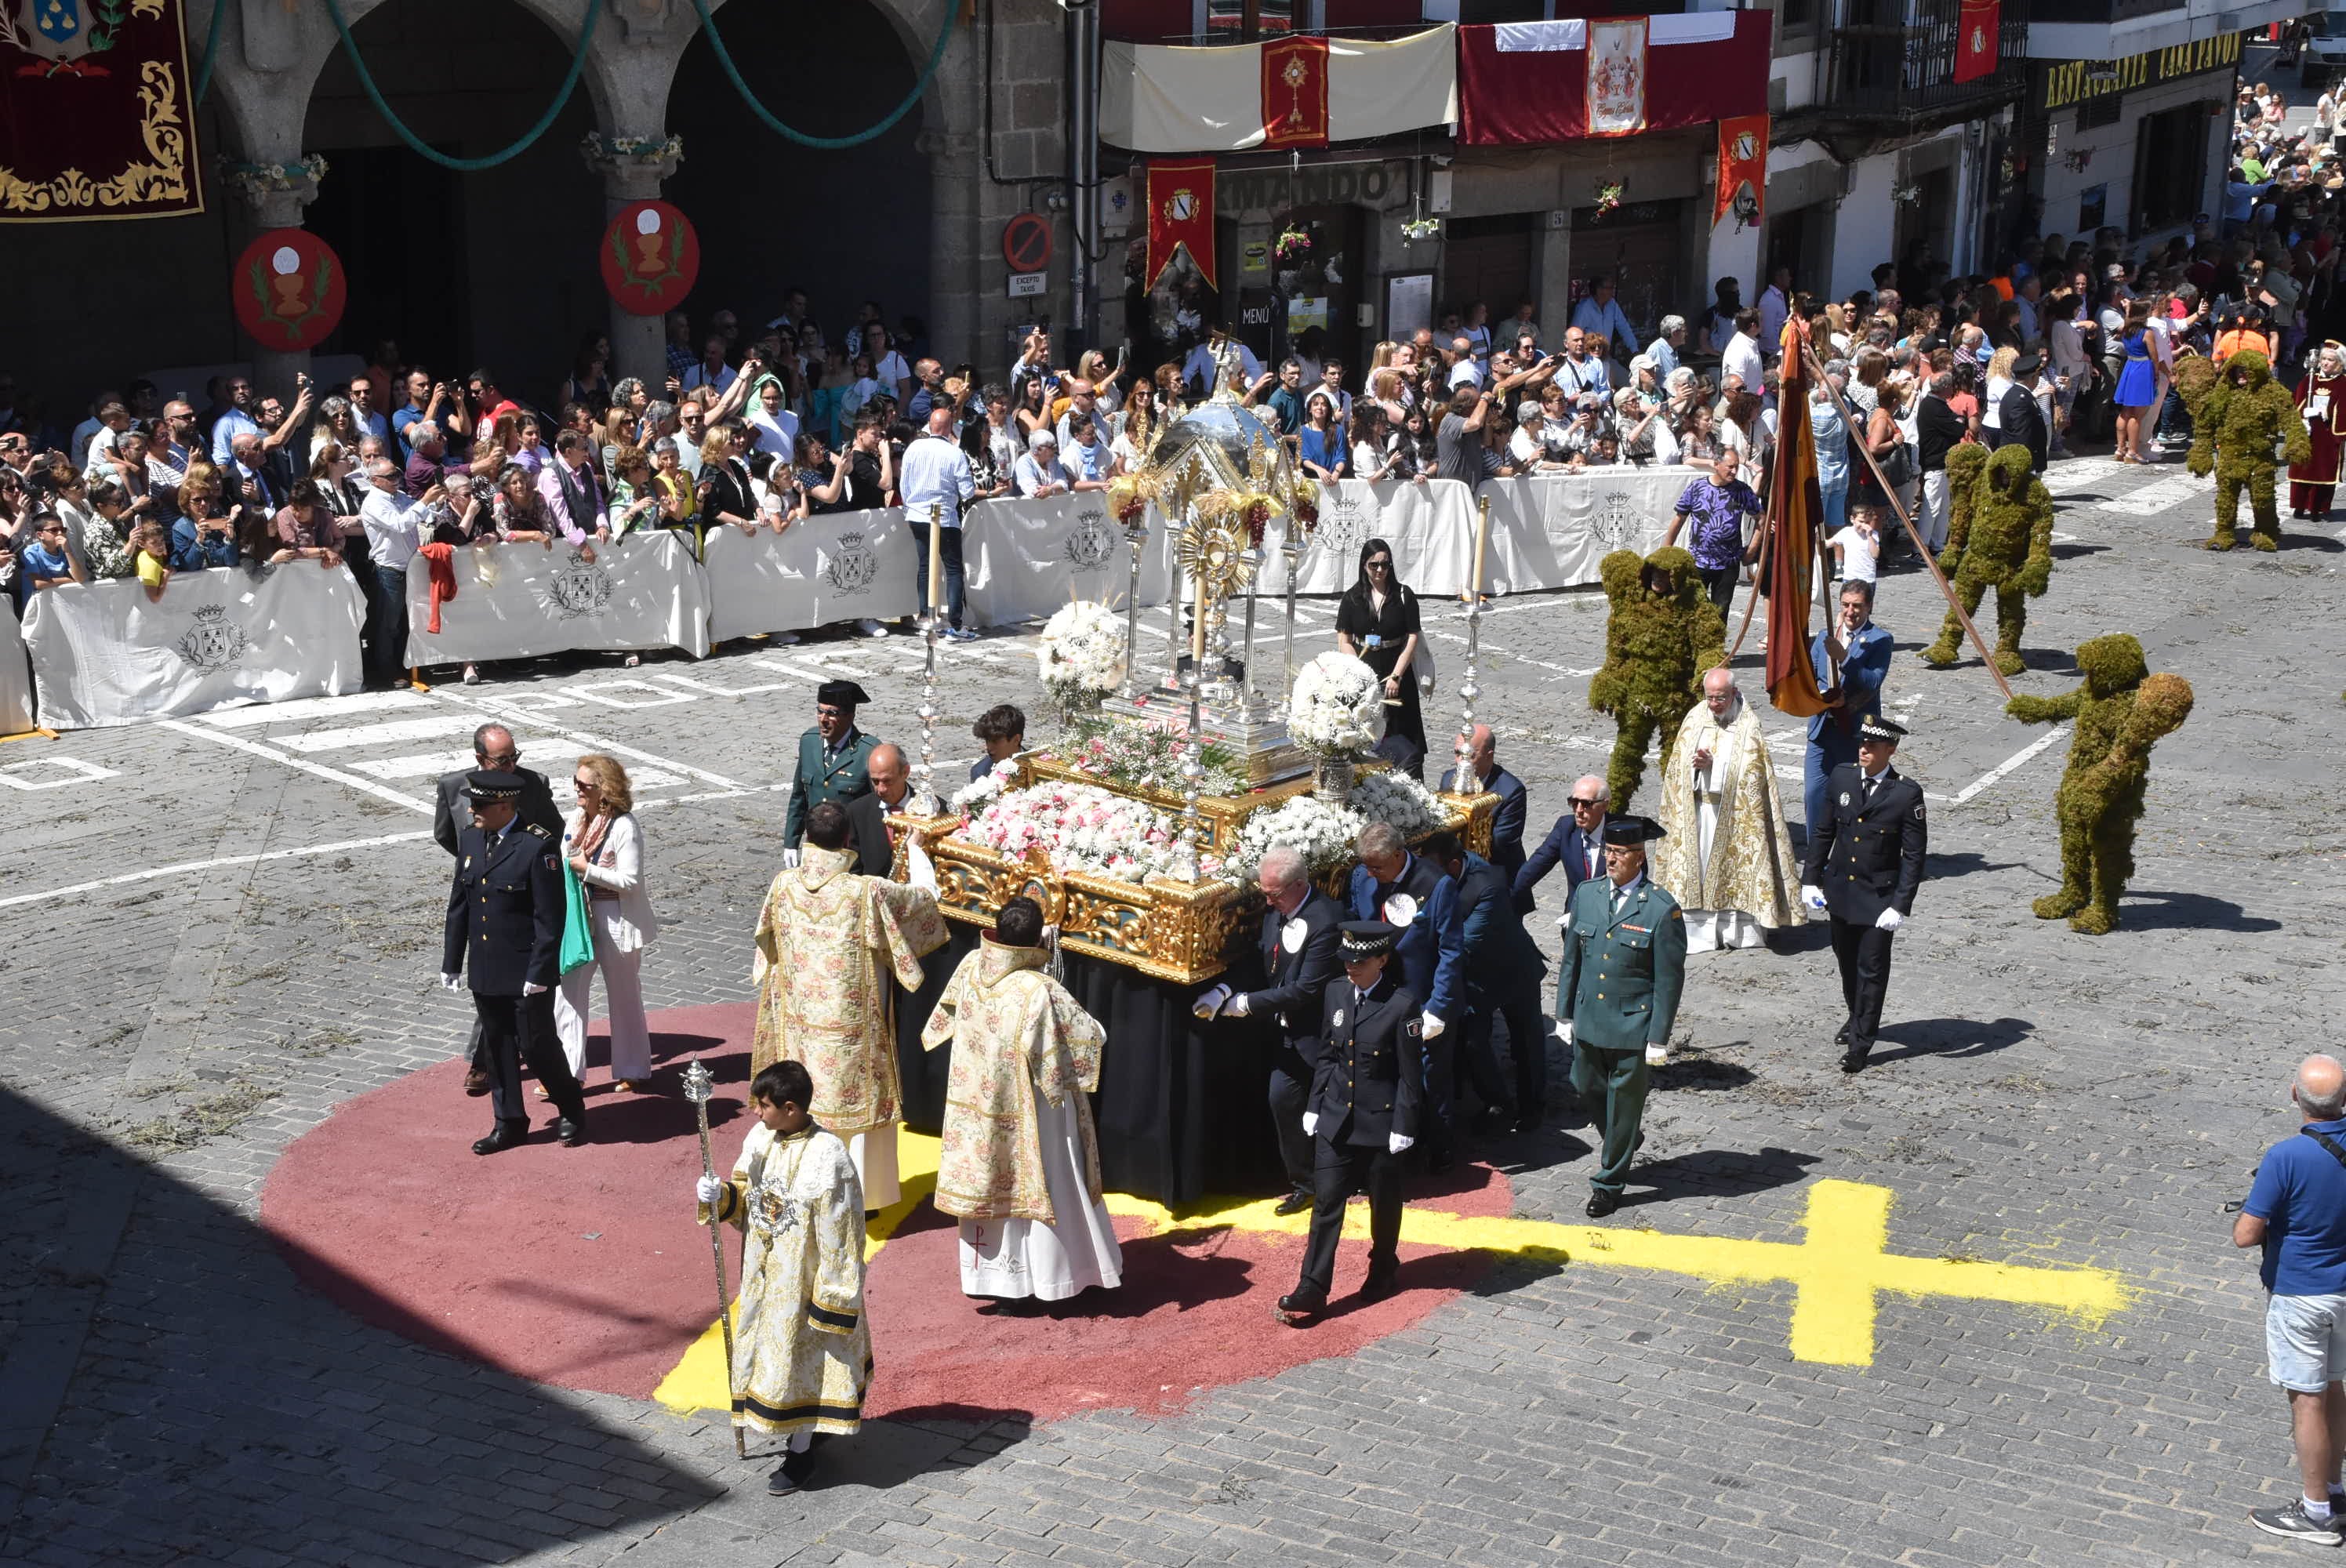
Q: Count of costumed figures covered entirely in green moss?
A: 4